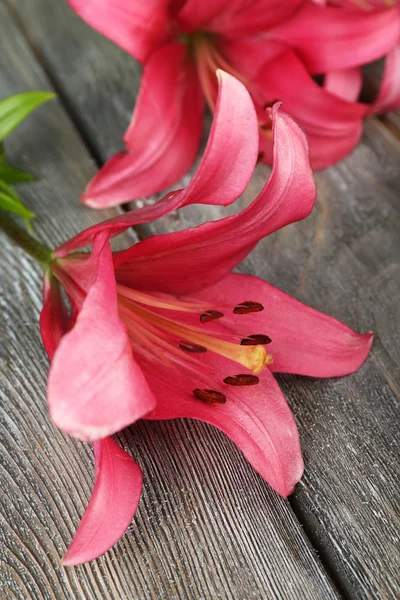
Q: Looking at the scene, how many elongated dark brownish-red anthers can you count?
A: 6